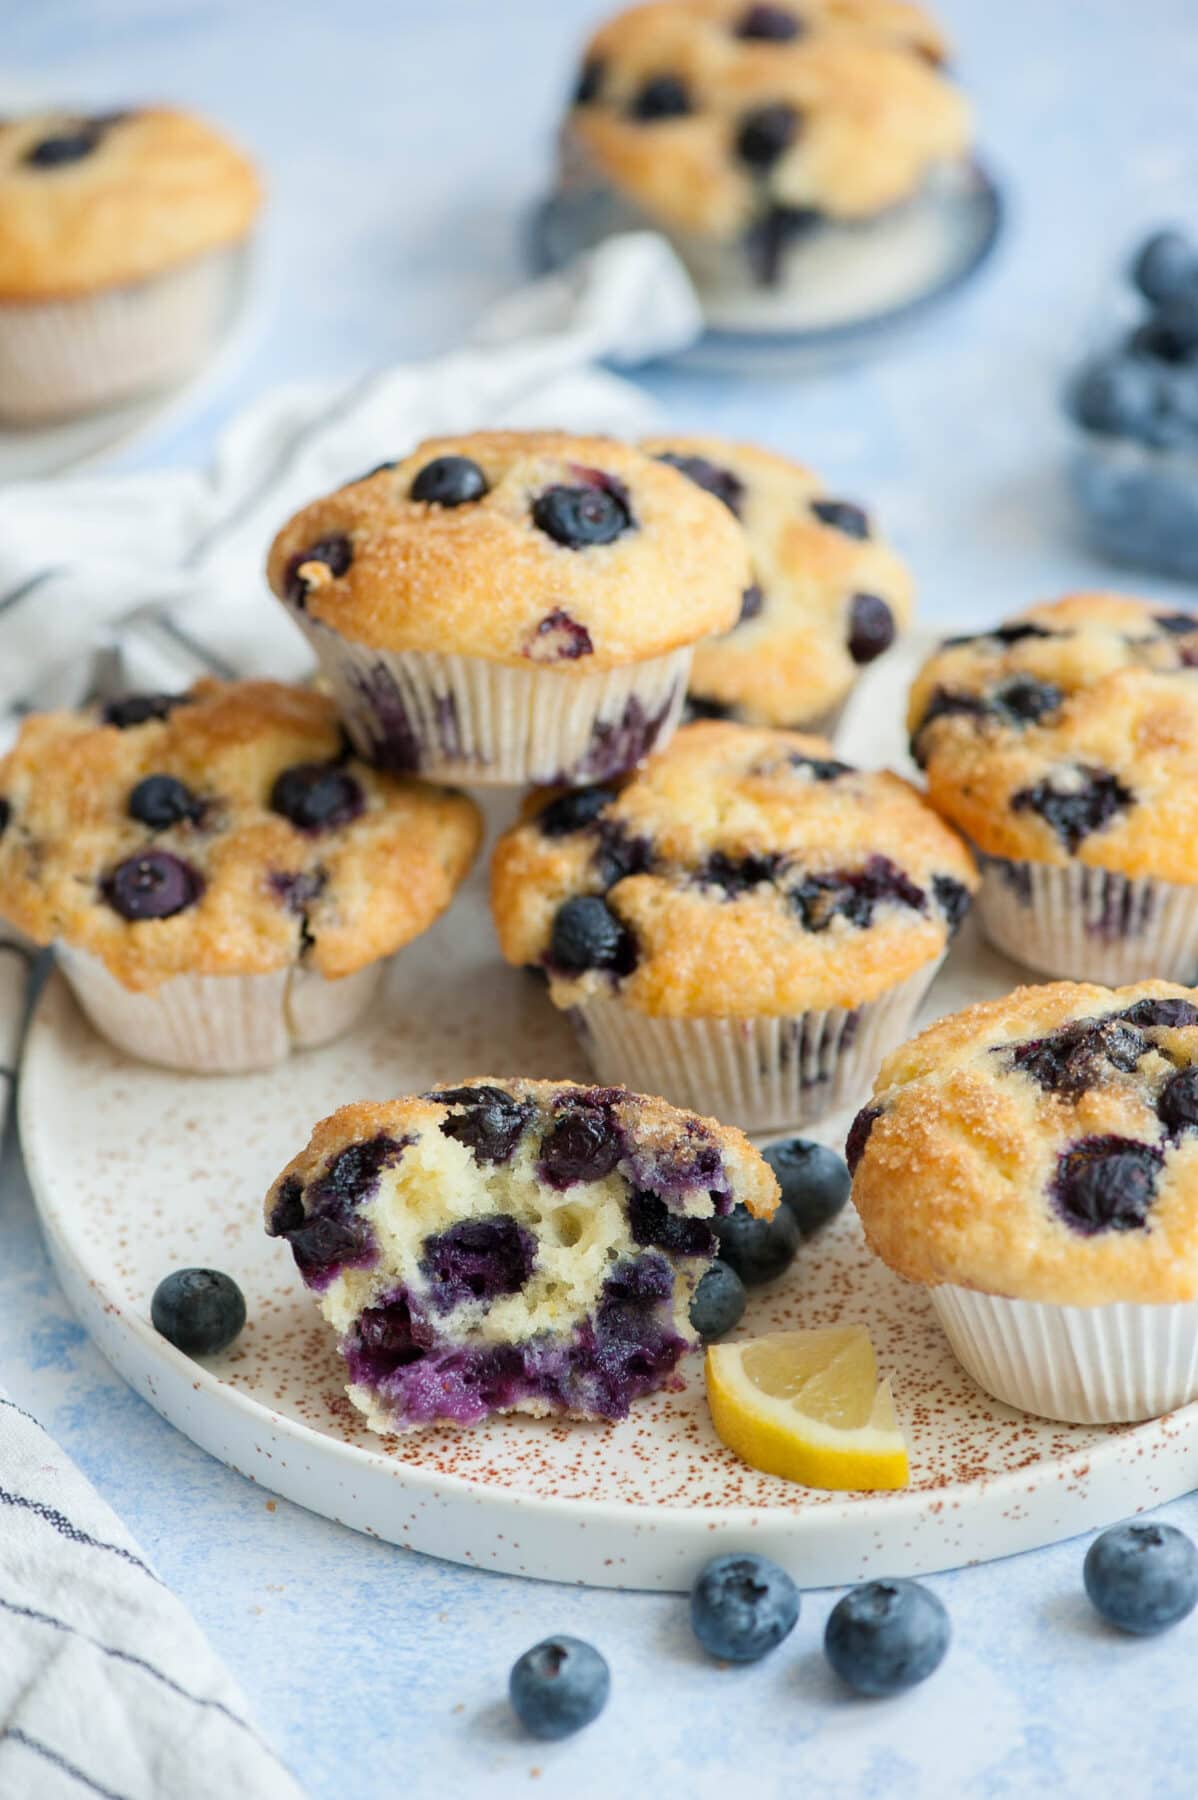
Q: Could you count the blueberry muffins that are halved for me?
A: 1